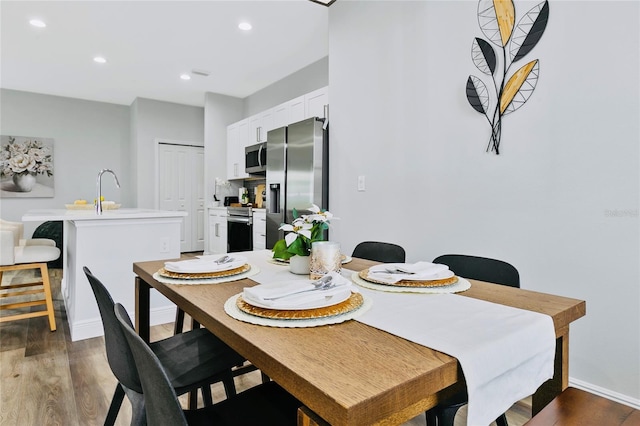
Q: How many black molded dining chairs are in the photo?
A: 4